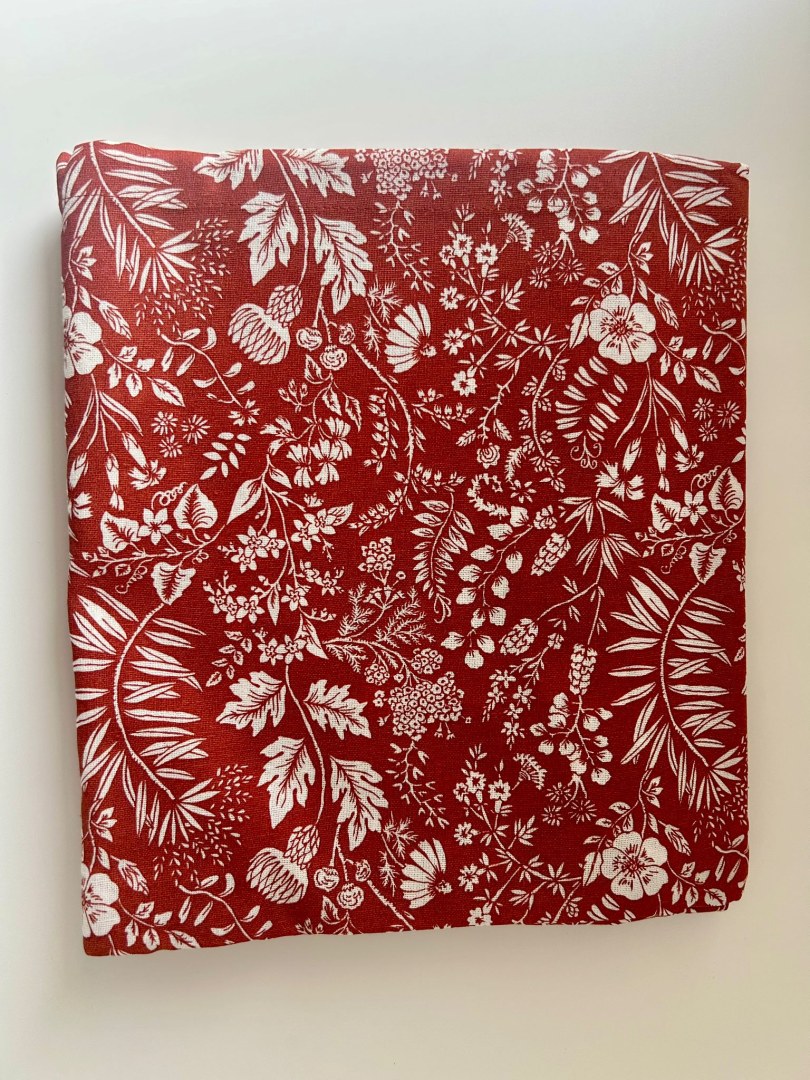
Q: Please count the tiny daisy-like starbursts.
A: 12